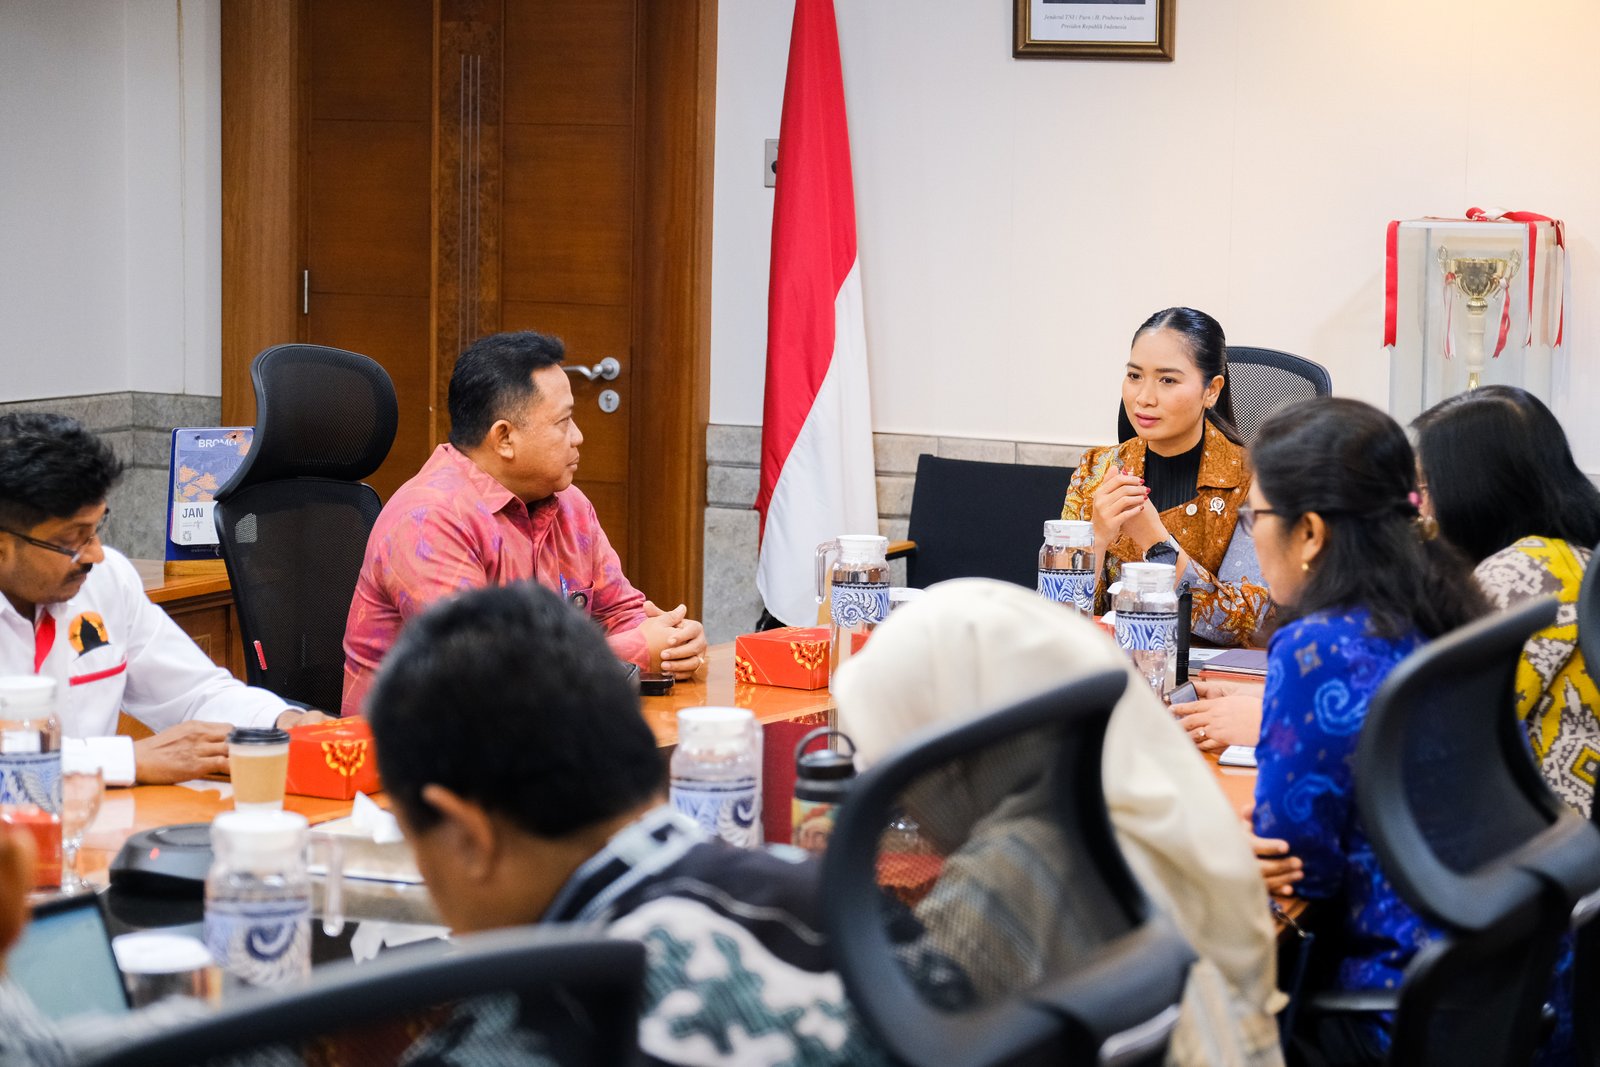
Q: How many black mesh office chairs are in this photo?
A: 6